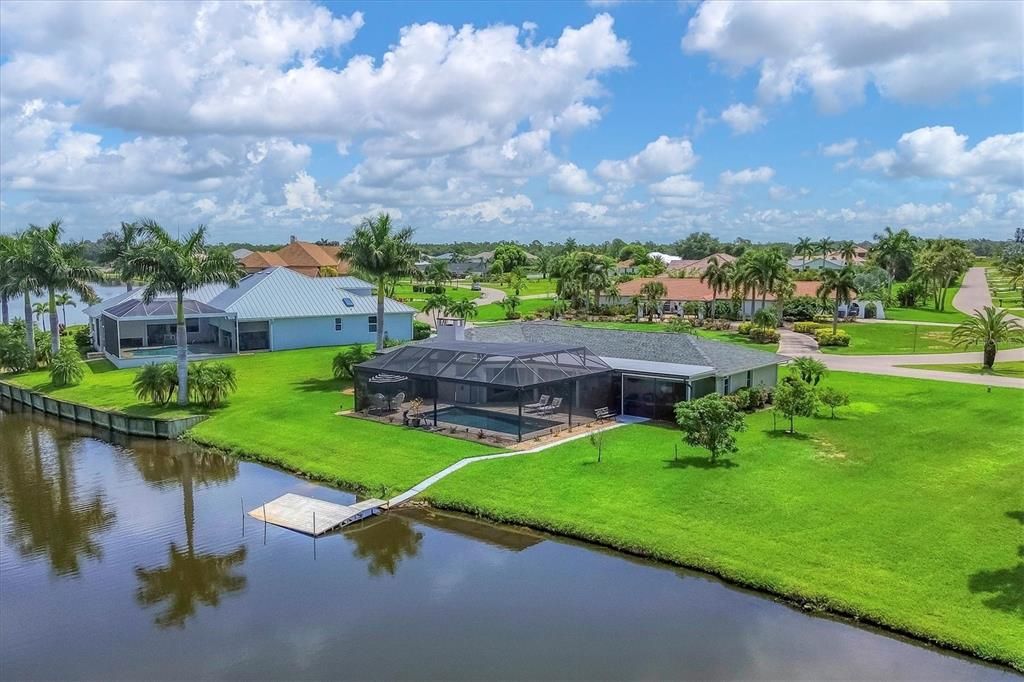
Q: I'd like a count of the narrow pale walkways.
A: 1